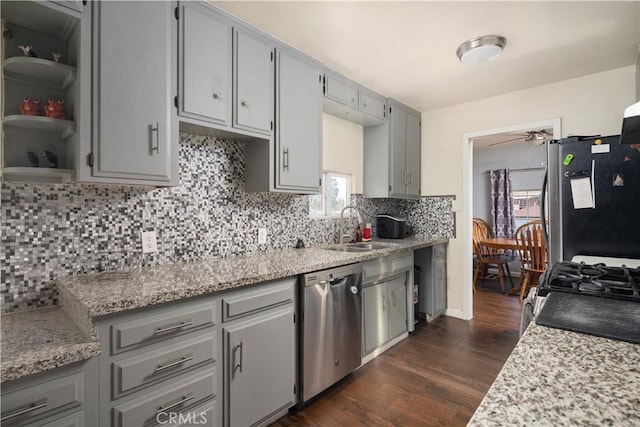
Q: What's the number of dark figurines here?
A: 2